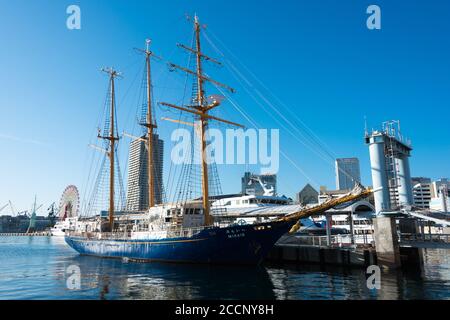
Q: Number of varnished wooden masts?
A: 3